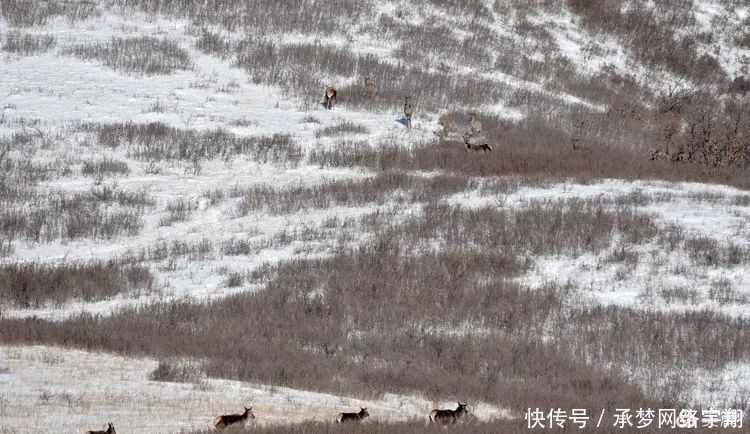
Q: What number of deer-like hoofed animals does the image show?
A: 11